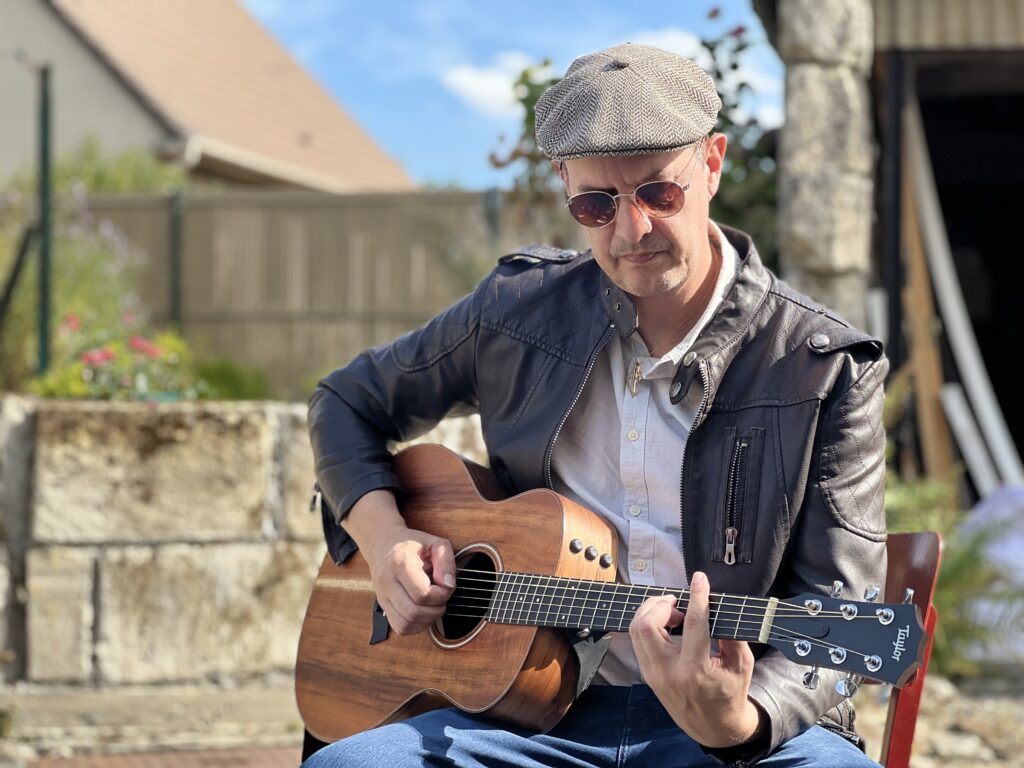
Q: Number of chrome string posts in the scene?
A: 6